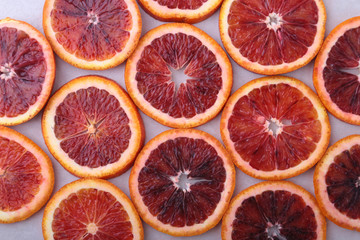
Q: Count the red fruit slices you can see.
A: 13